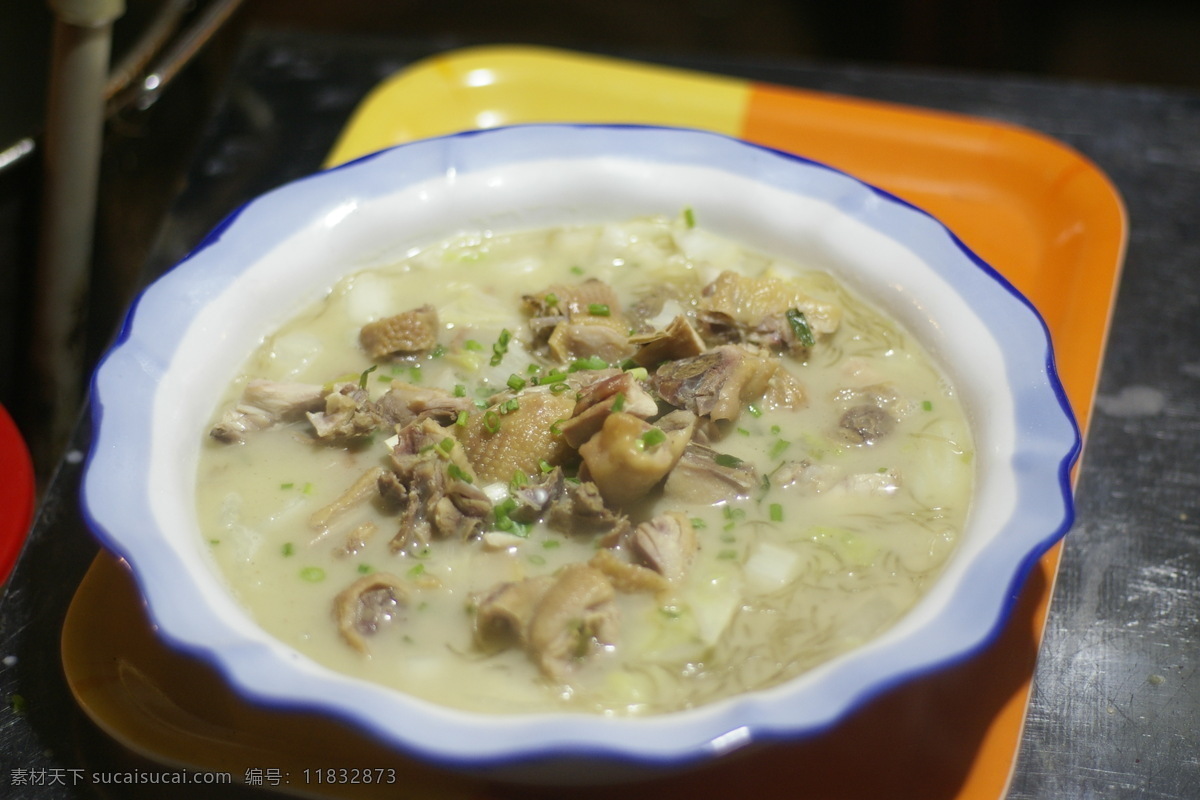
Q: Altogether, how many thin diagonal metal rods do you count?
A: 2